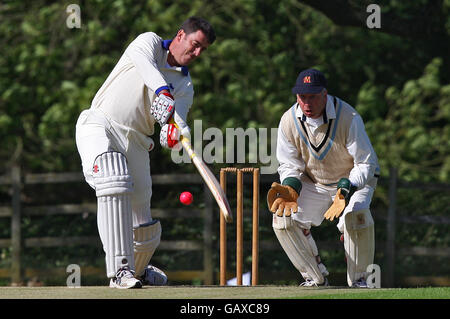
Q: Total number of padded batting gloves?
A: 2